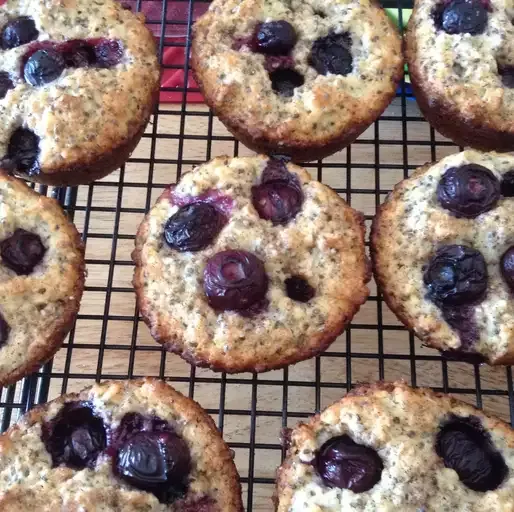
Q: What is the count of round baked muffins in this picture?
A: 8